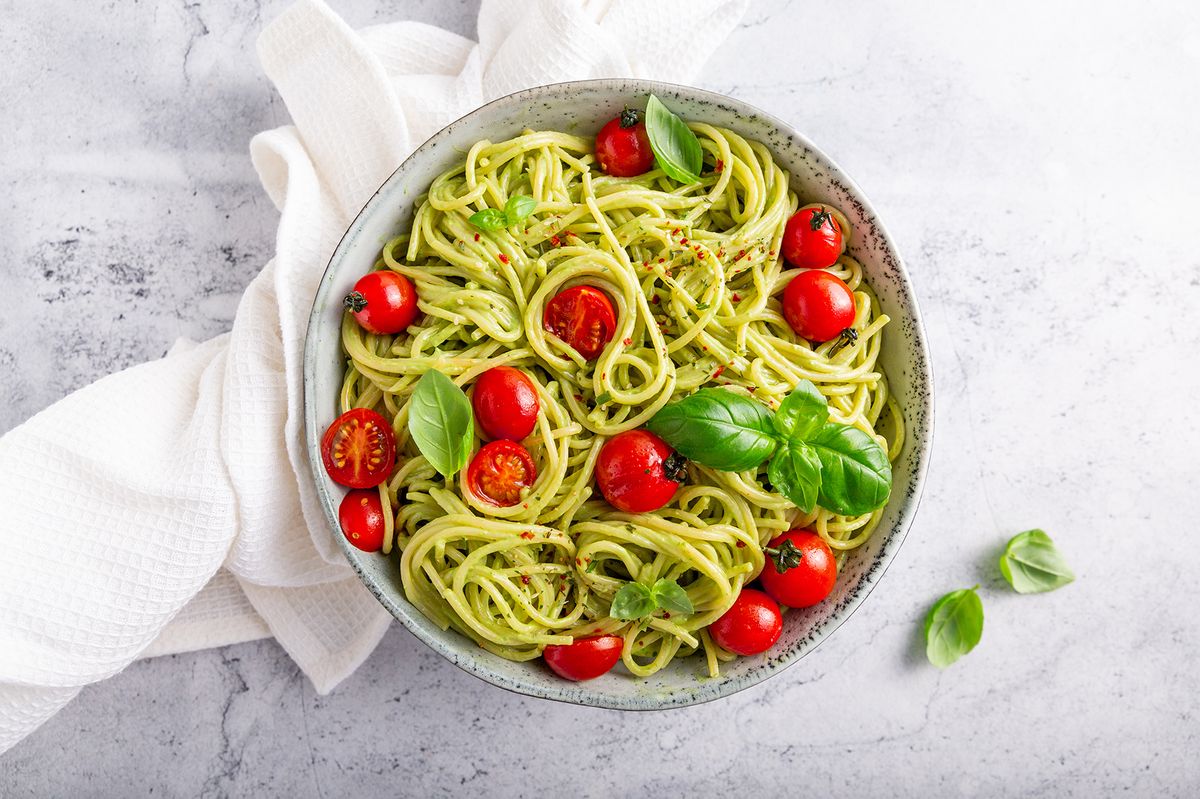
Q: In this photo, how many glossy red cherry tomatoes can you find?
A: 13